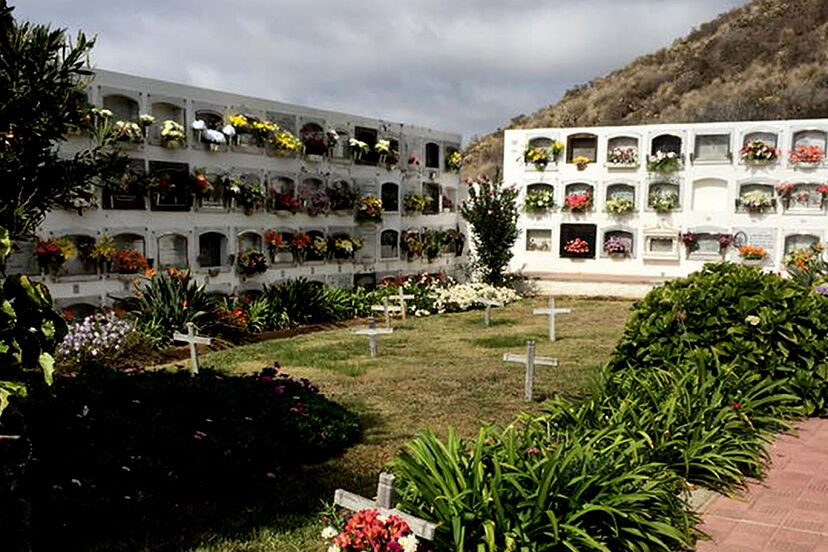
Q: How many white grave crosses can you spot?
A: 8